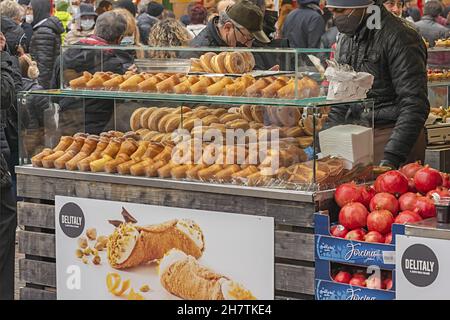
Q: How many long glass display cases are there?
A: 2